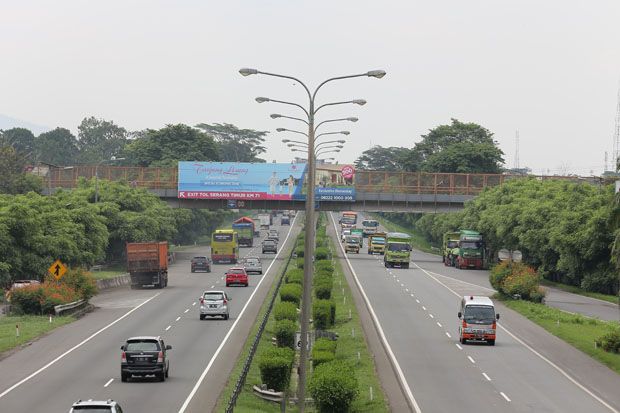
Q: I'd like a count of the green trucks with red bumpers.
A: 2